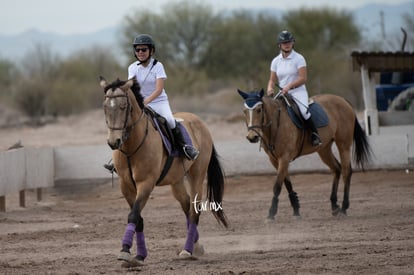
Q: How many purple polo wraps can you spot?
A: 4